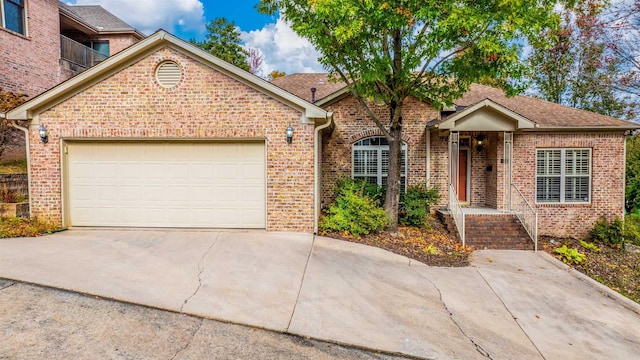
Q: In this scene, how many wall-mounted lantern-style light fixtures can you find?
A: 3